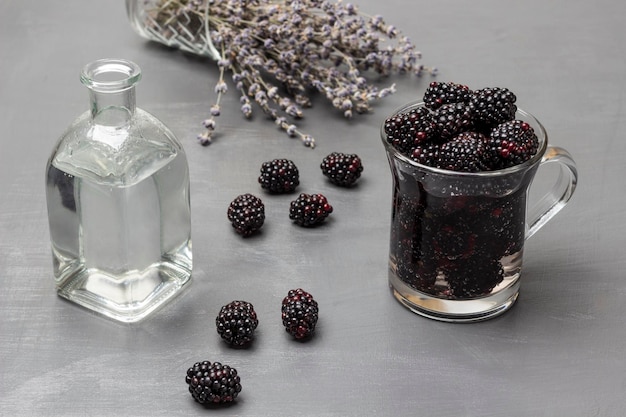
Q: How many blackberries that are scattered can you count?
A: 7